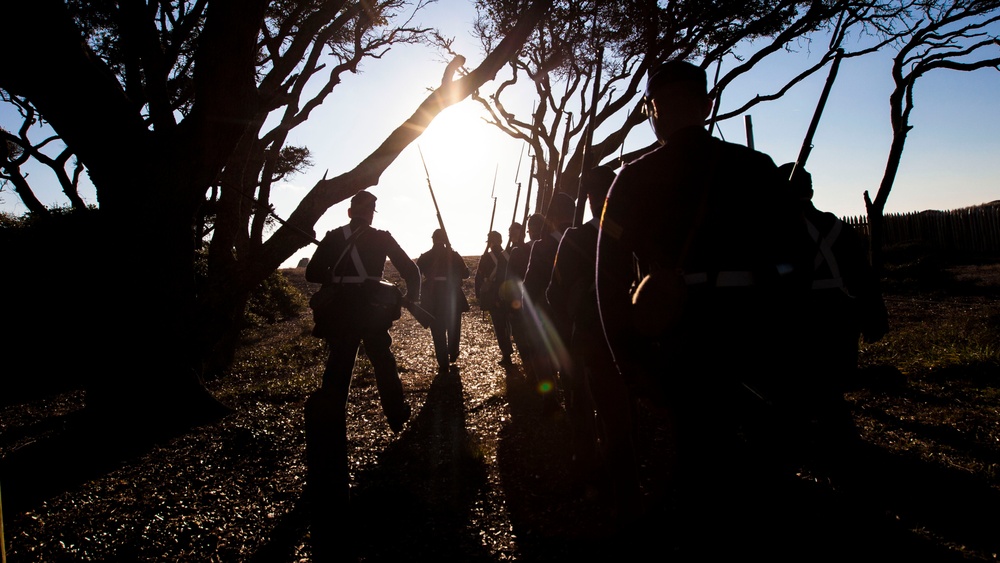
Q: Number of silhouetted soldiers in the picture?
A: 9